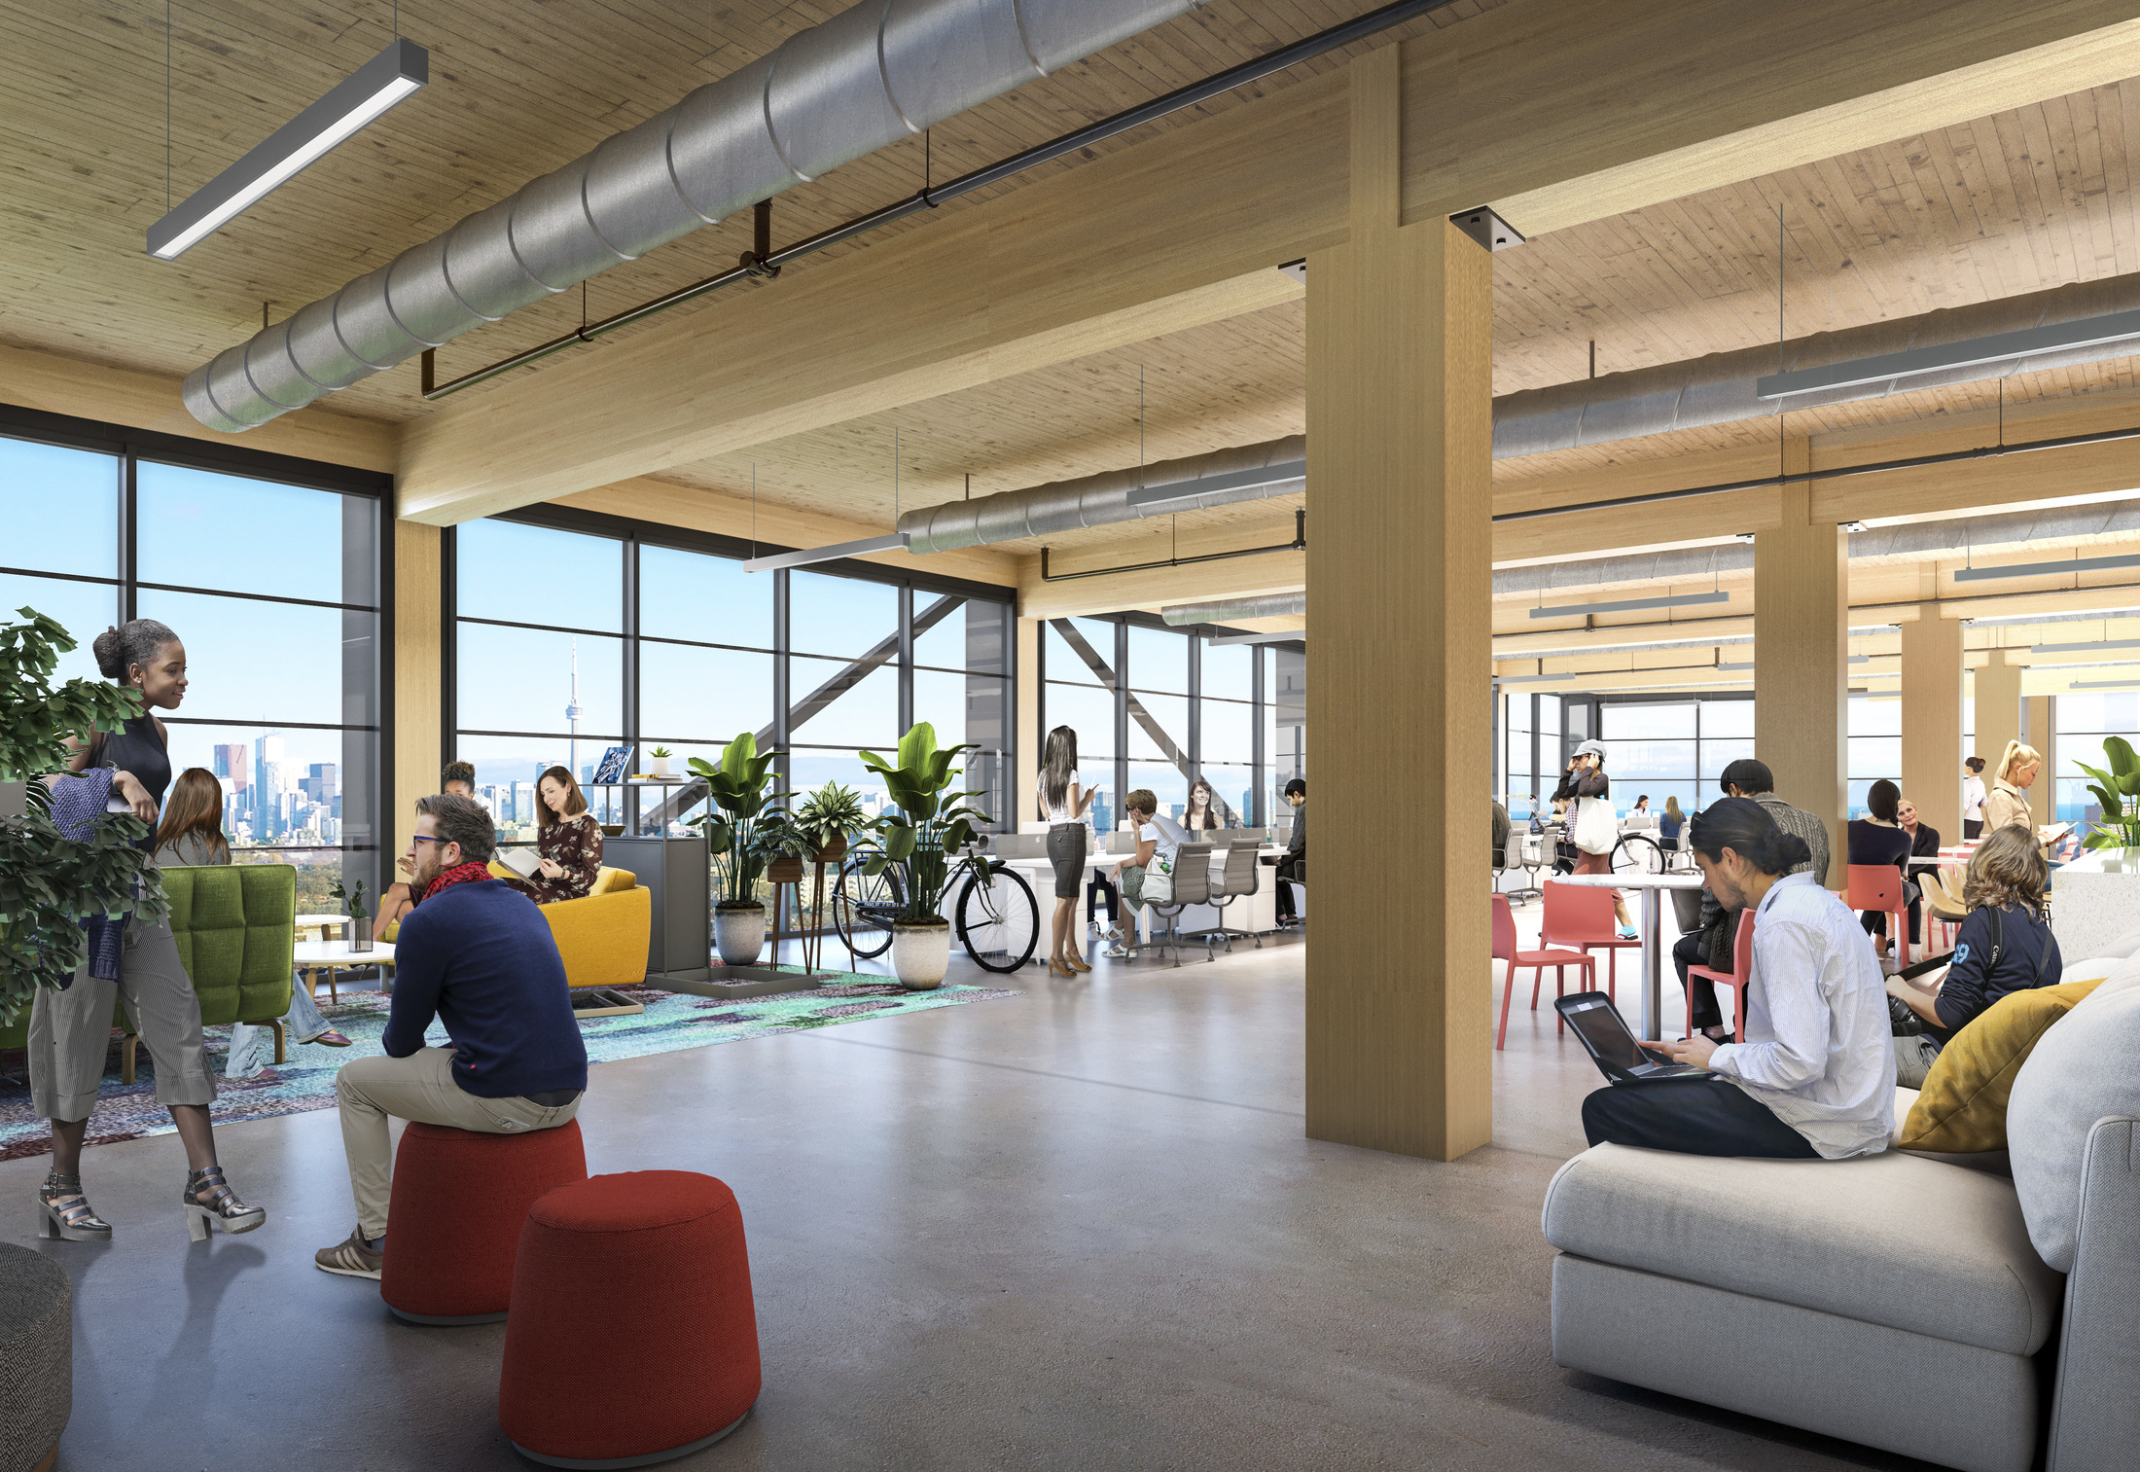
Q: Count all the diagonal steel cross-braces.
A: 2